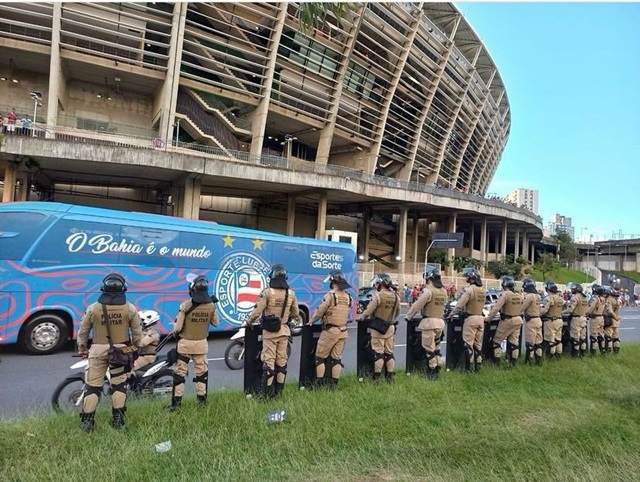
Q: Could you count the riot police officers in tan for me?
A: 13